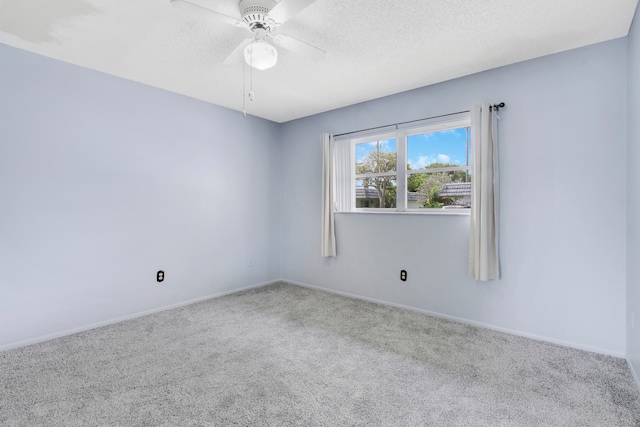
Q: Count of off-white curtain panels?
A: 2